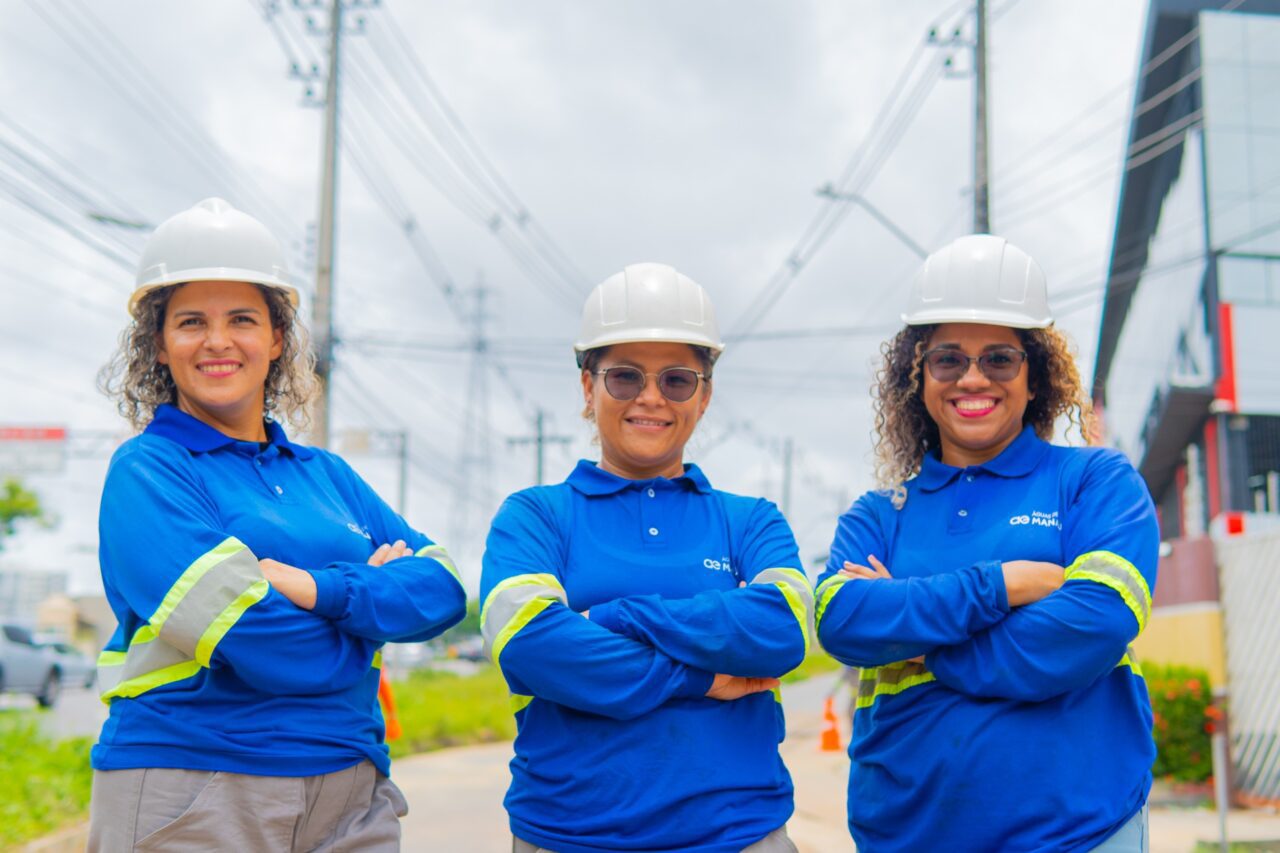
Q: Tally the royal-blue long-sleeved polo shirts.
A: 3